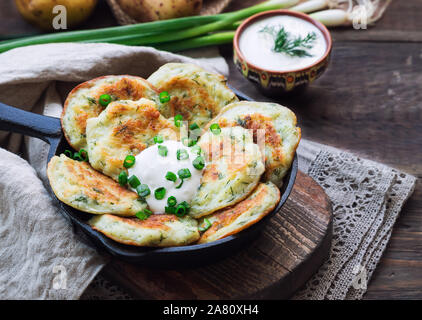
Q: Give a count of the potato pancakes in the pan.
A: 8